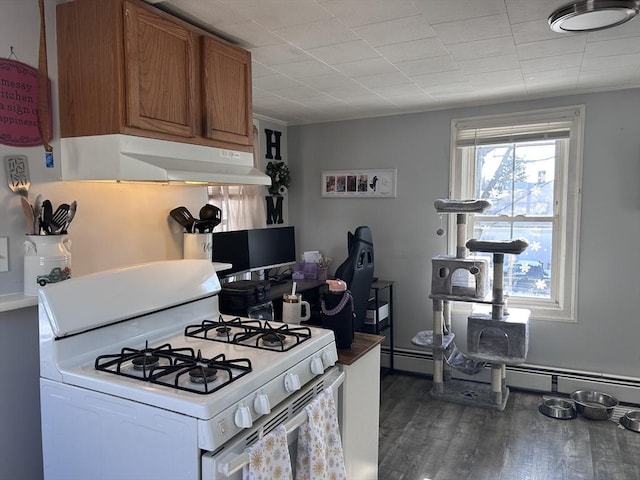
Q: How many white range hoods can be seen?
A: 1